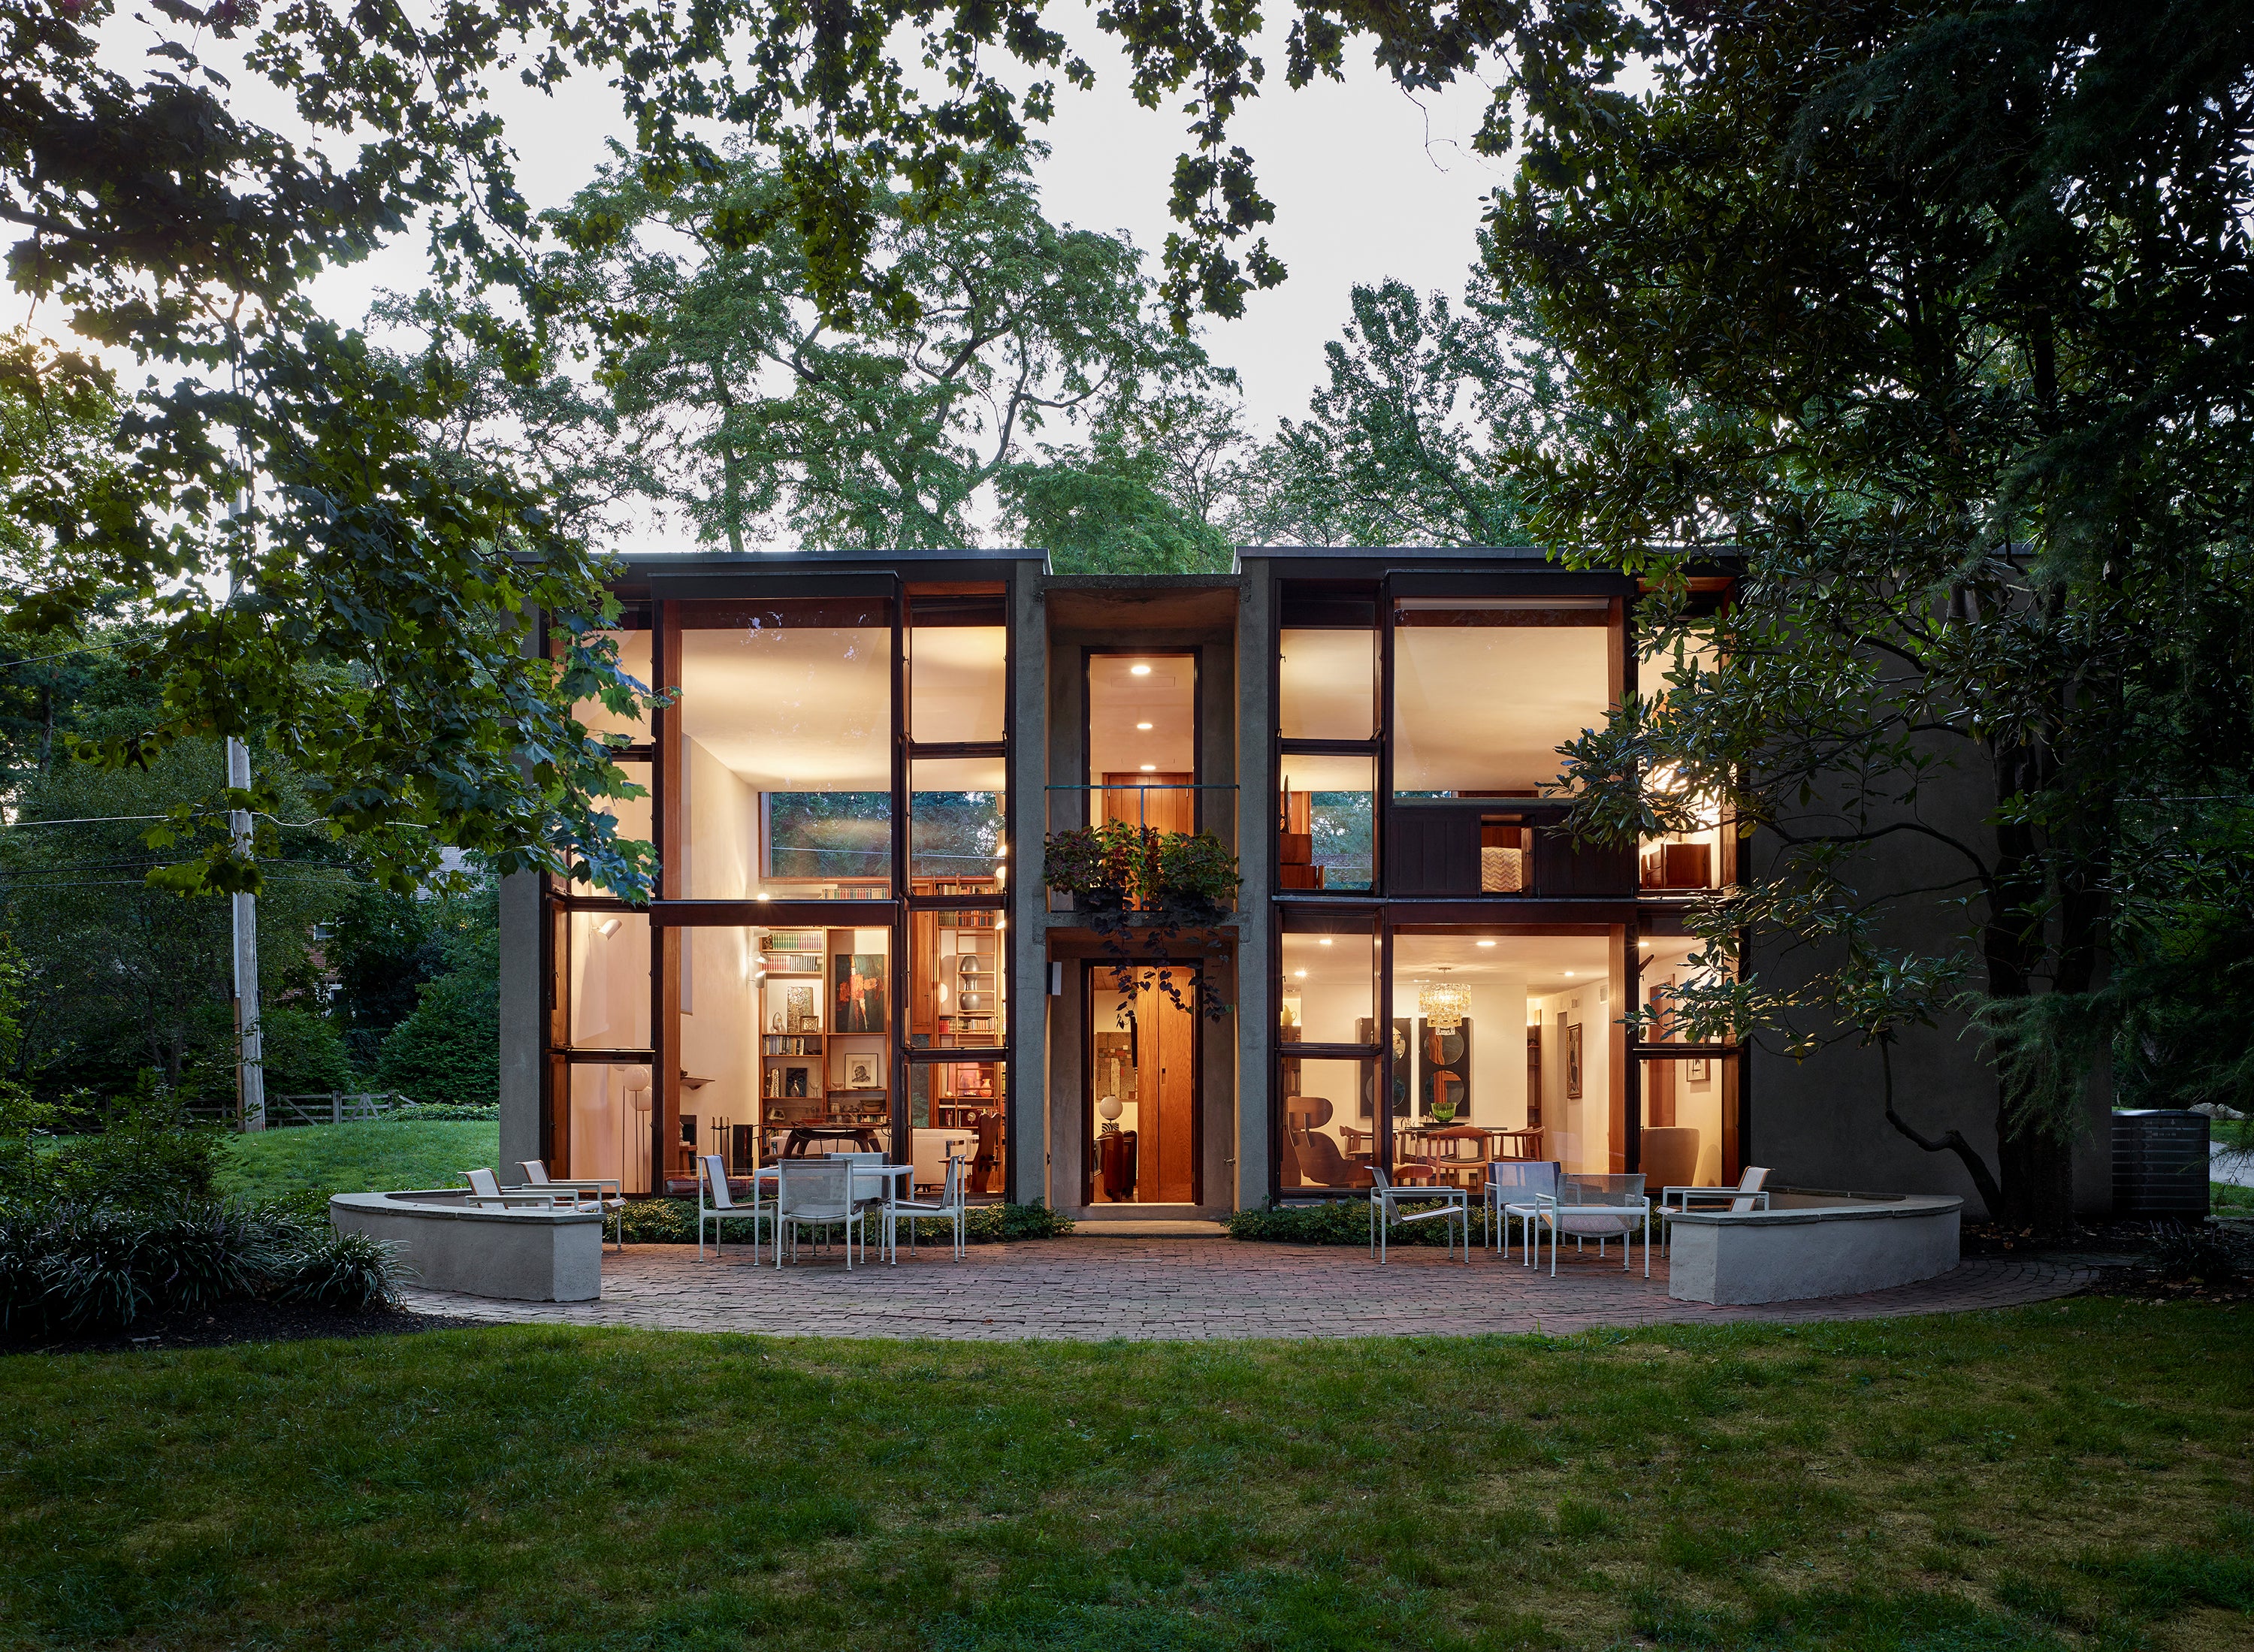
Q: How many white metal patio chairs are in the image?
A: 10